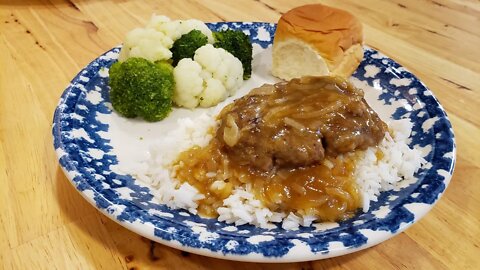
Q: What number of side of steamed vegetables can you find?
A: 2